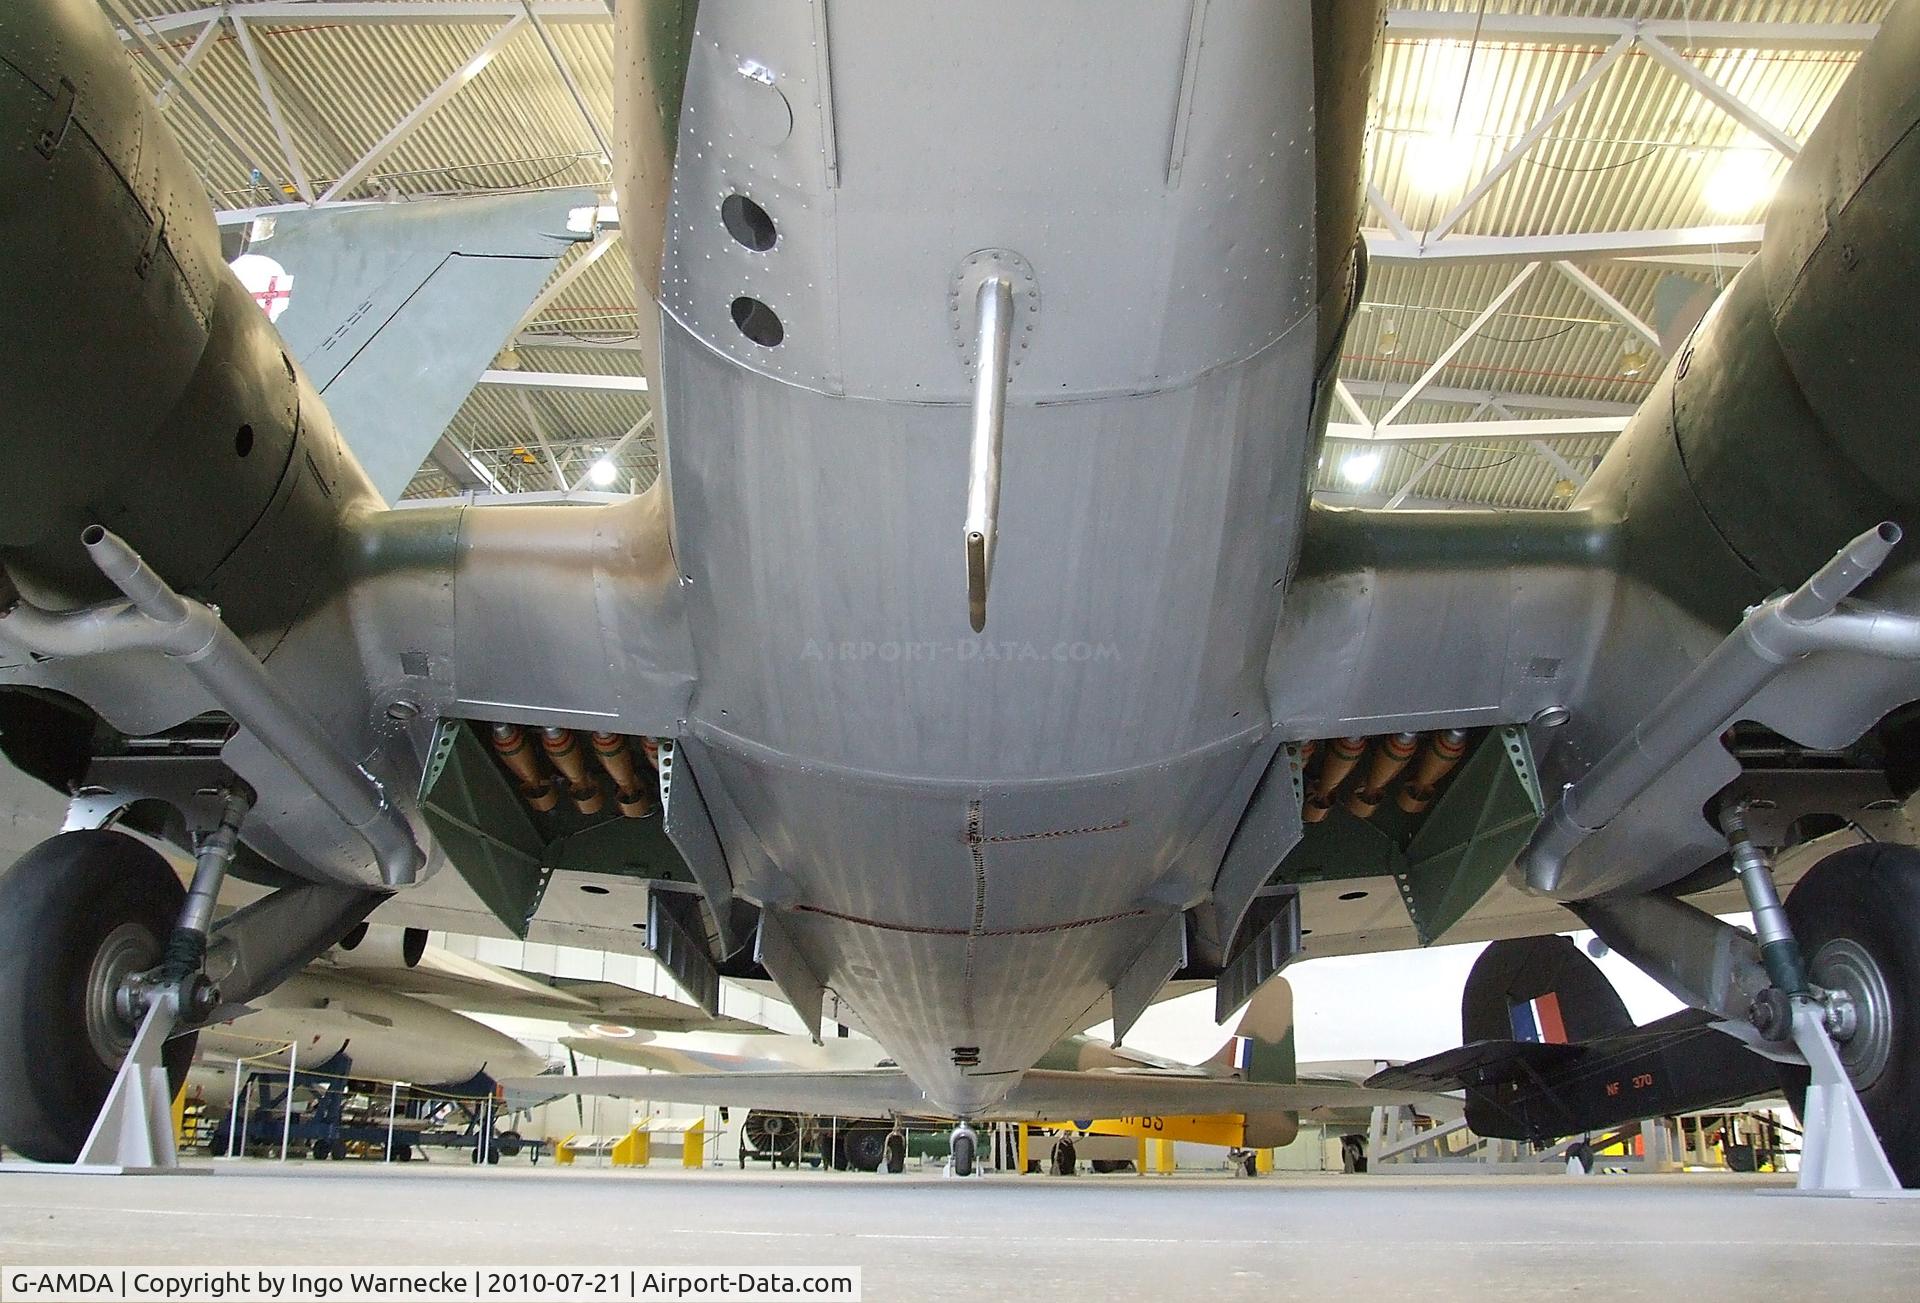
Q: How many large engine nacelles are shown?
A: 2